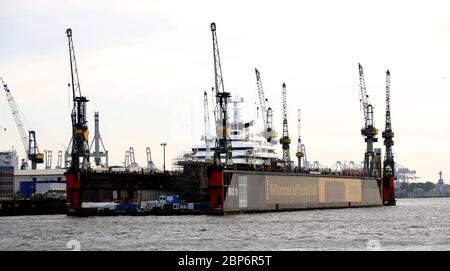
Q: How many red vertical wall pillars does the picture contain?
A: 3